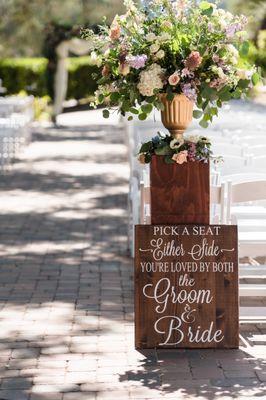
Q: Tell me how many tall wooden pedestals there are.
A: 1